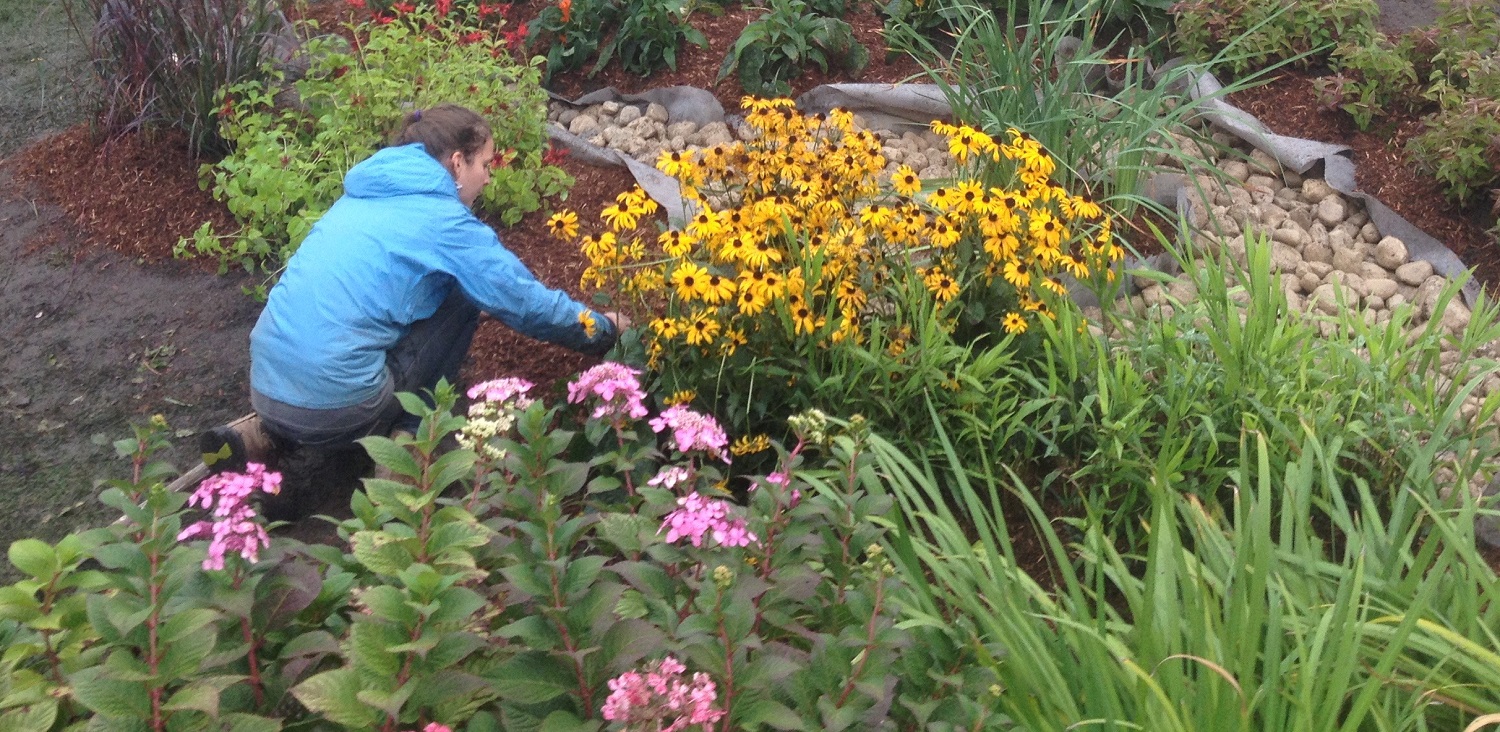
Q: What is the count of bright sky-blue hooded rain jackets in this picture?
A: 1